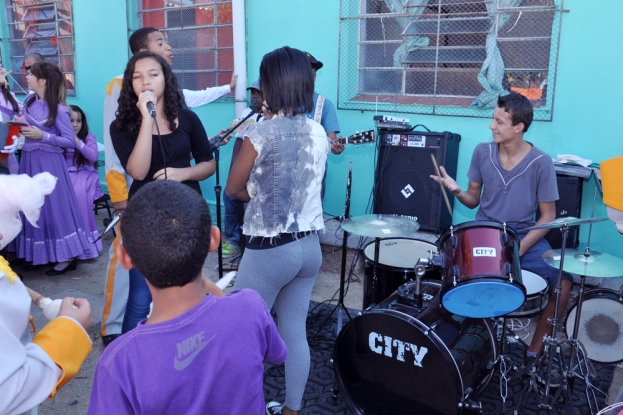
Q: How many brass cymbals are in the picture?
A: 3